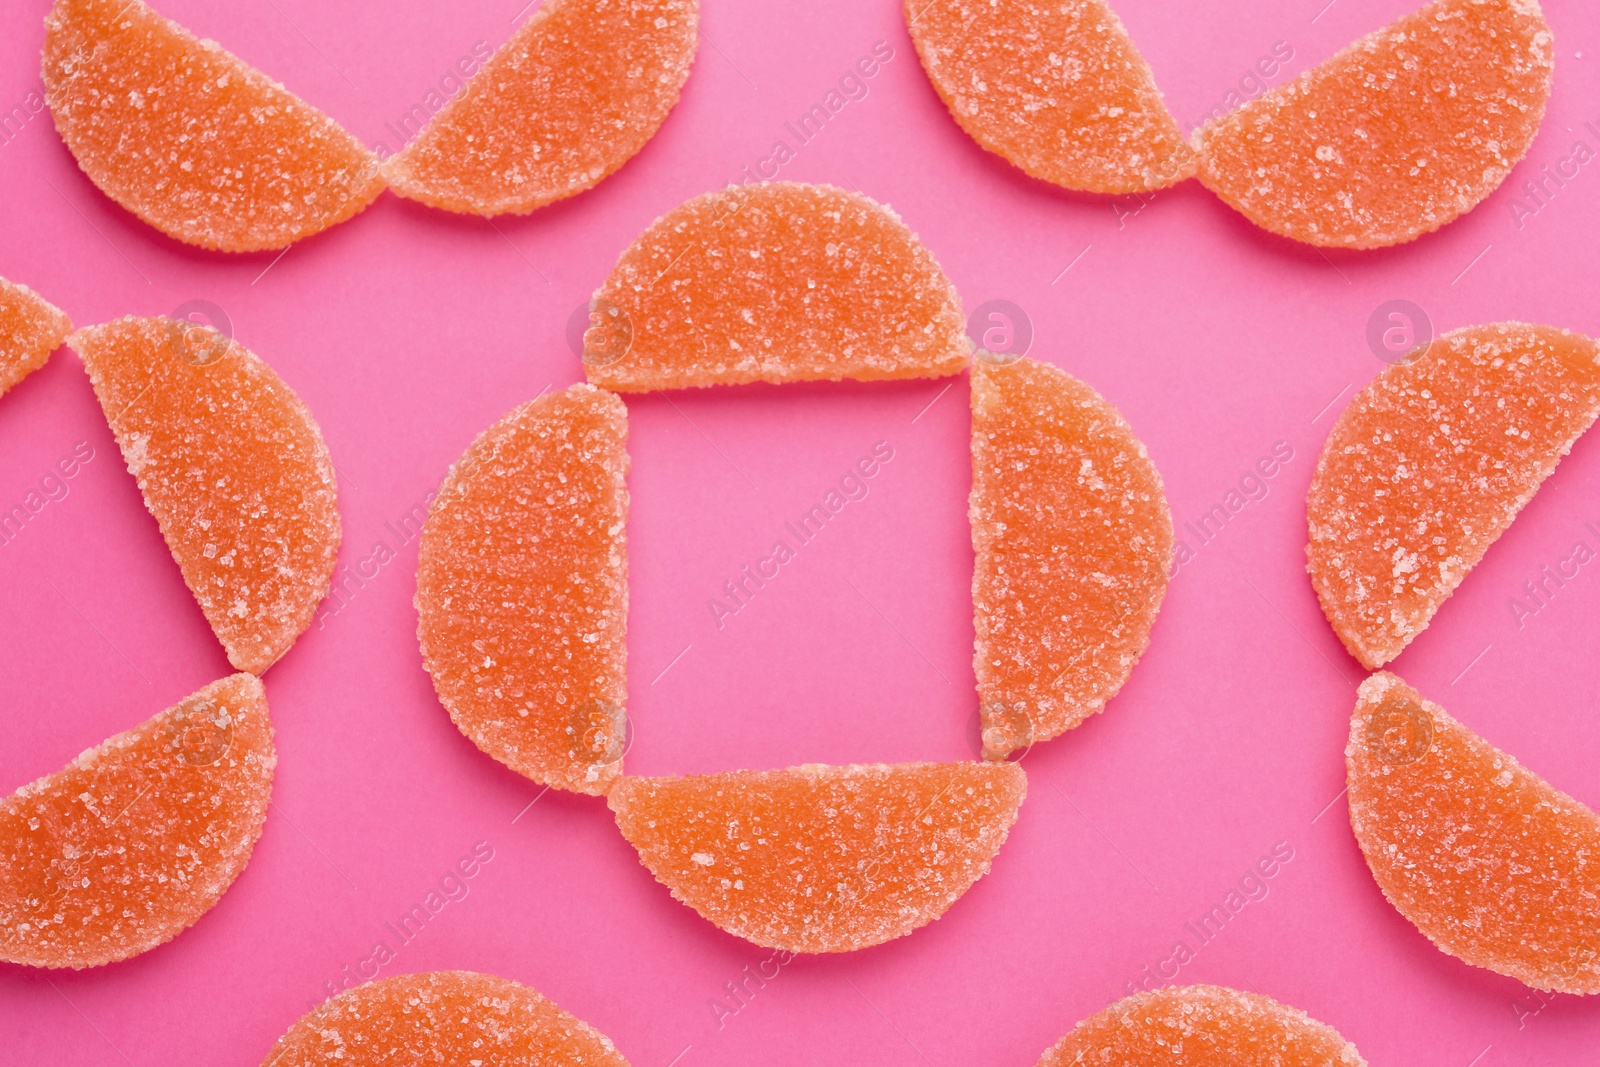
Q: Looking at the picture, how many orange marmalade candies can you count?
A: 15